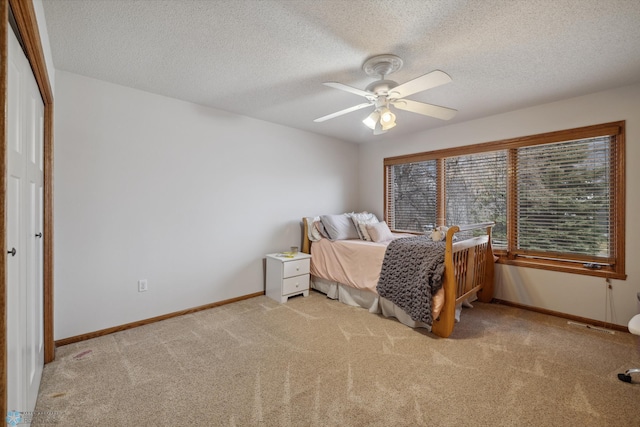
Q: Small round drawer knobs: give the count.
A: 2